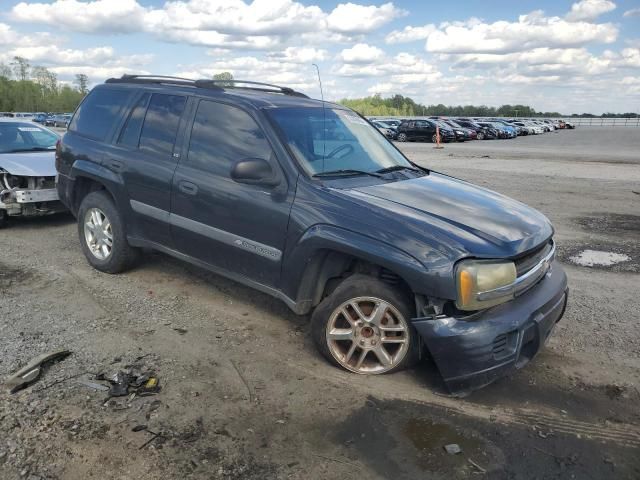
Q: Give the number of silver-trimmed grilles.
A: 1